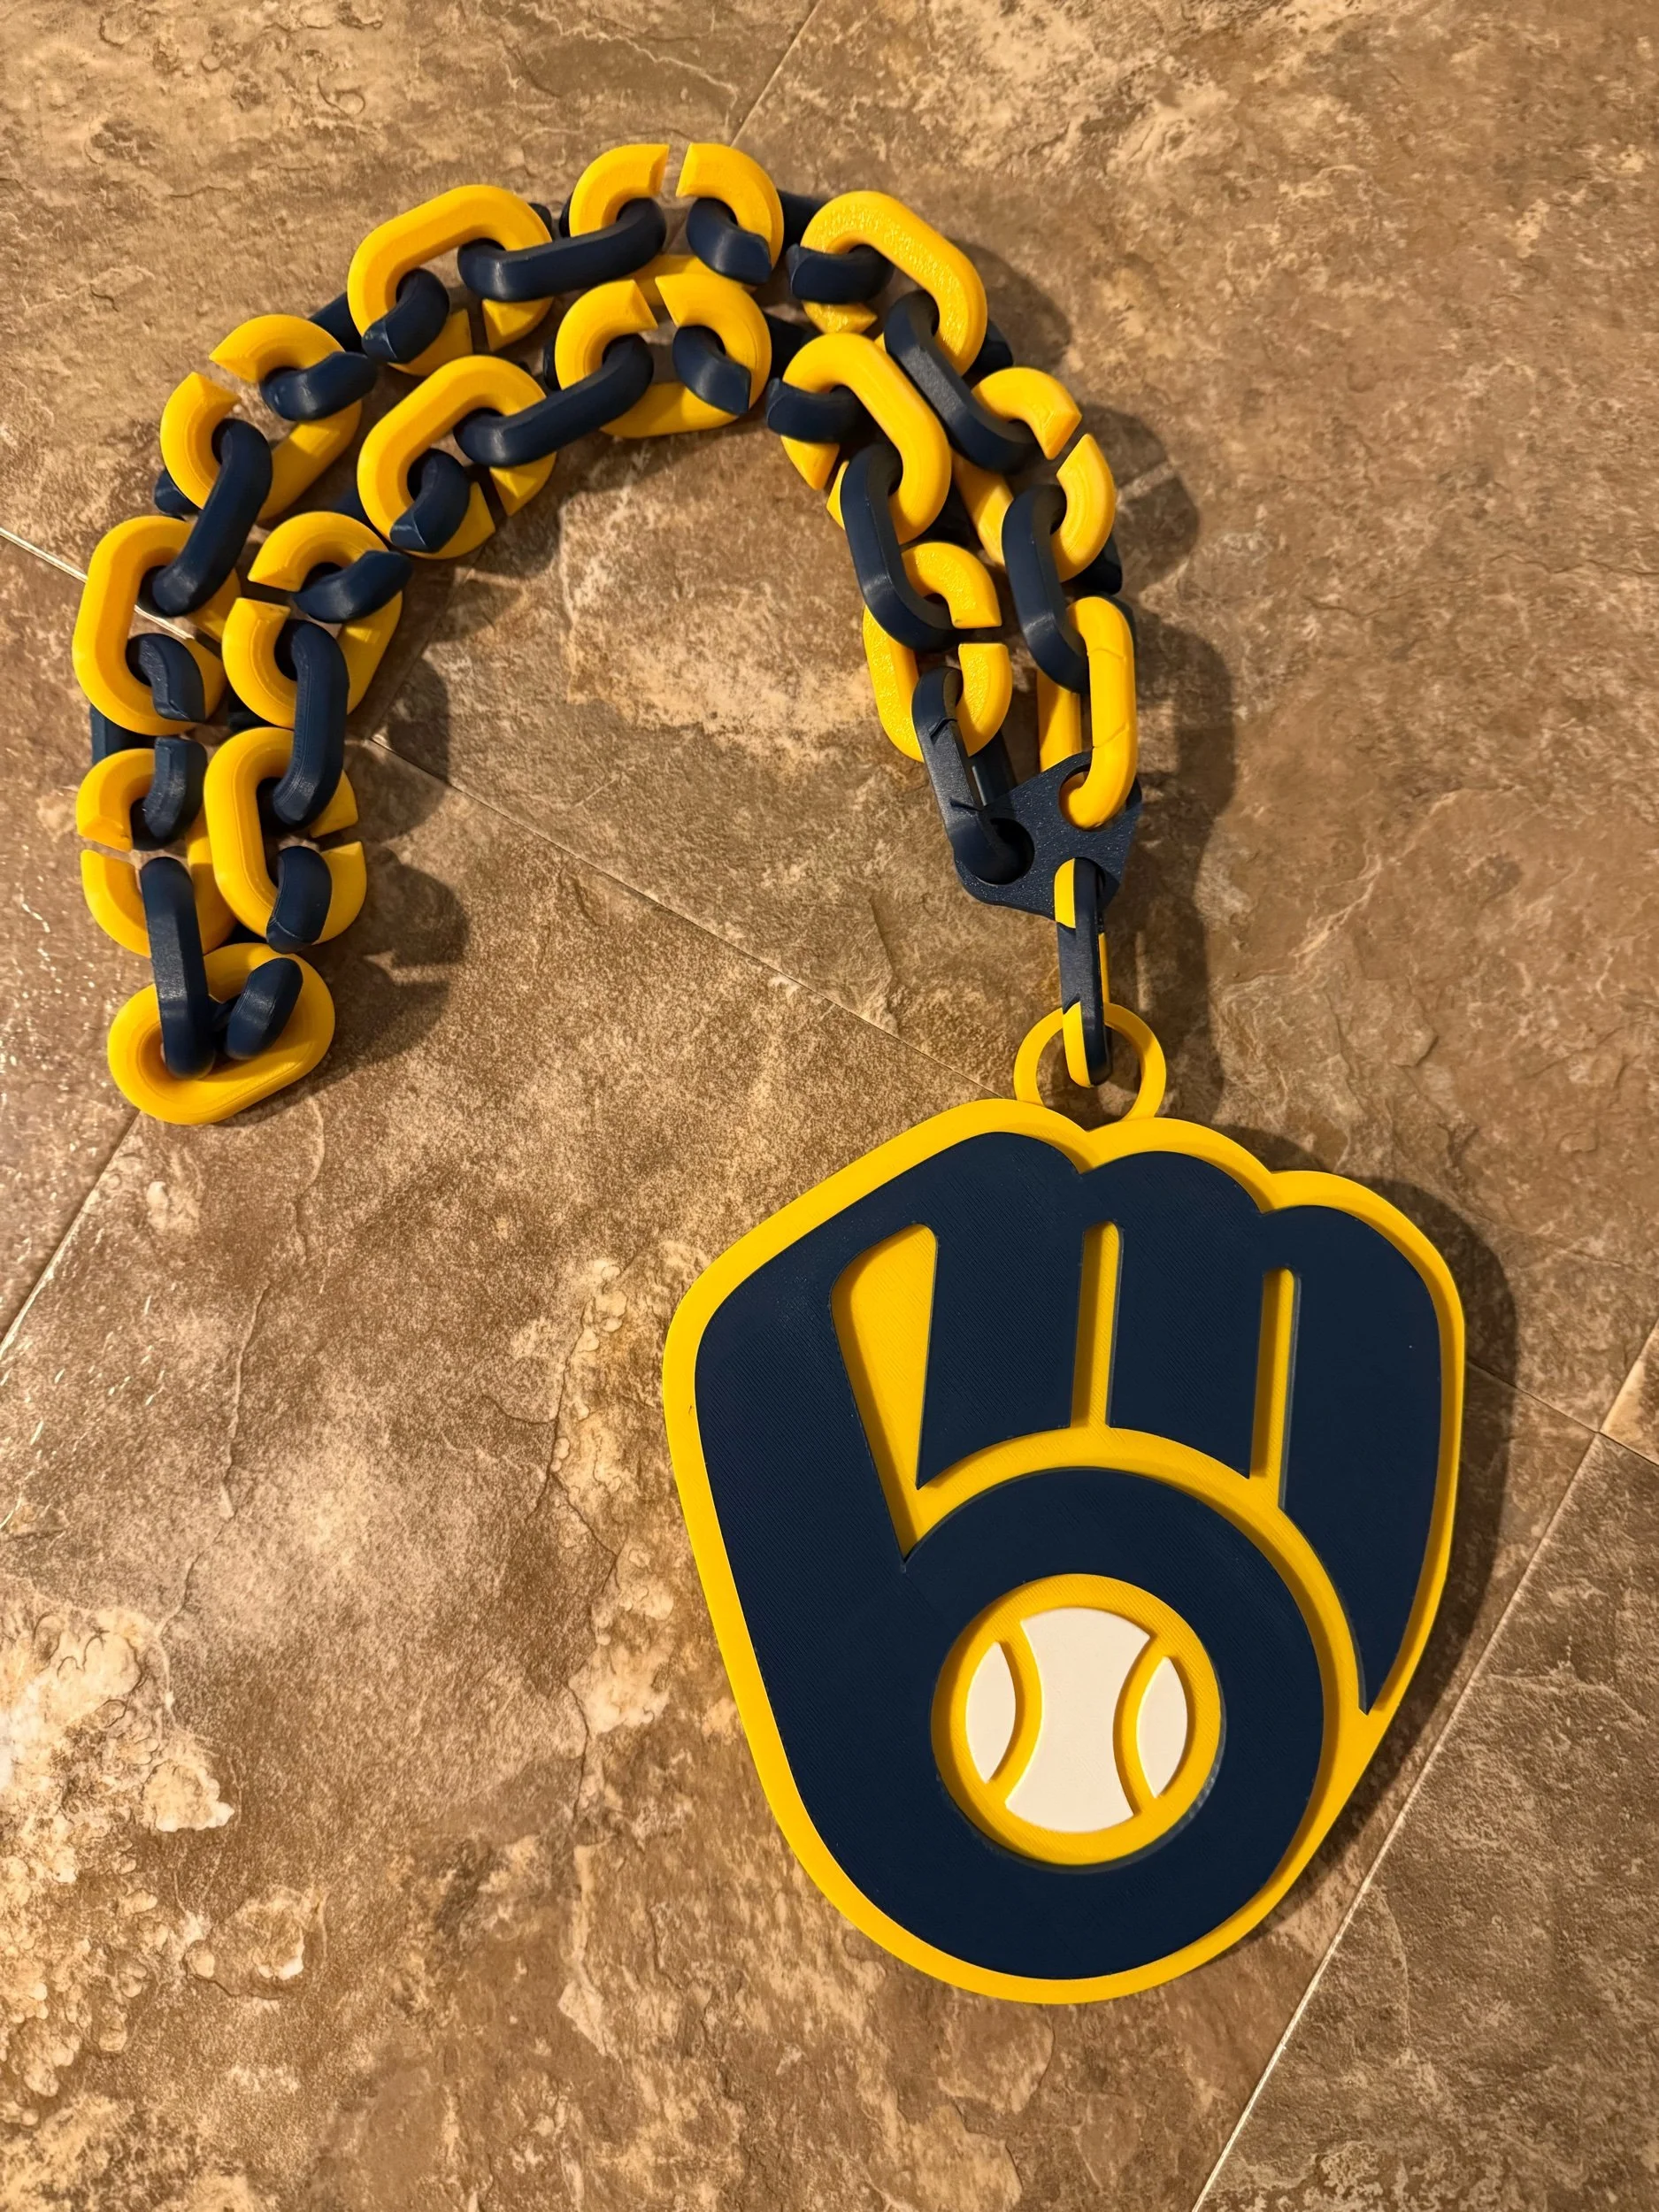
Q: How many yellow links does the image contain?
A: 15